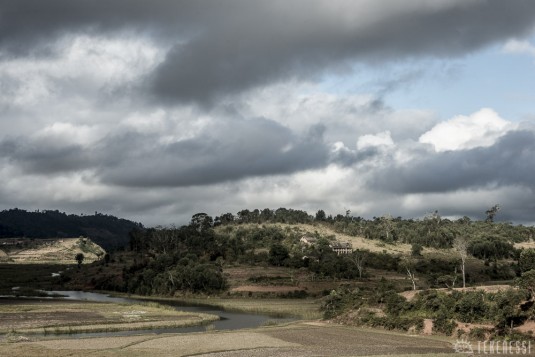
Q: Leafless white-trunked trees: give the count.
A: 3